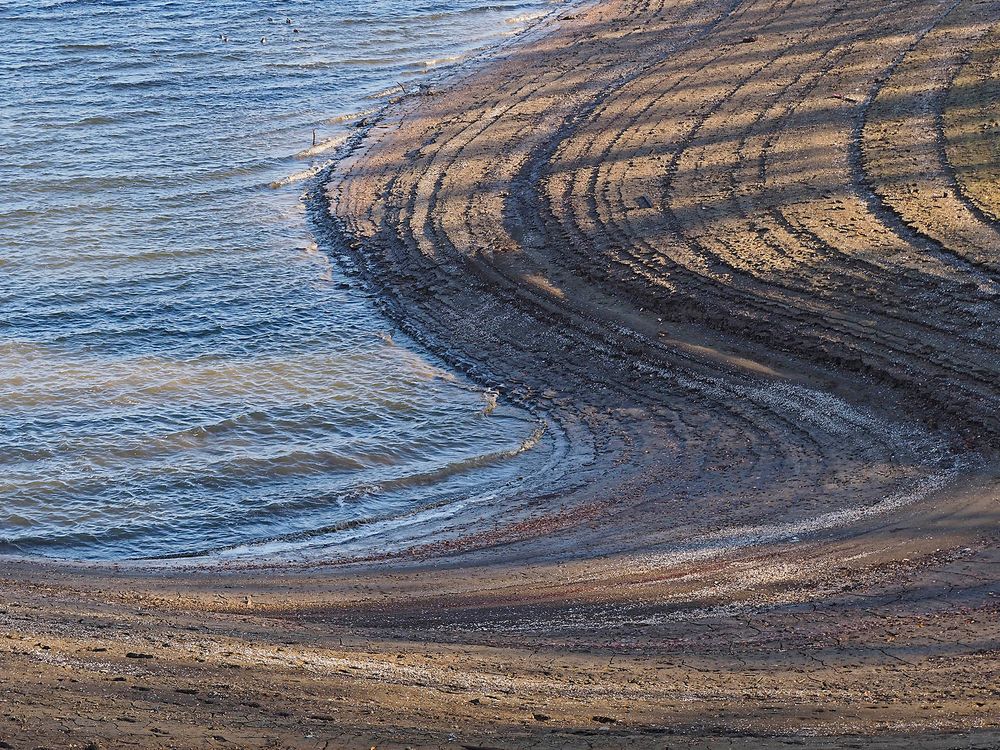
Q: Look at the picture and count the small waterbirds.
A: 6